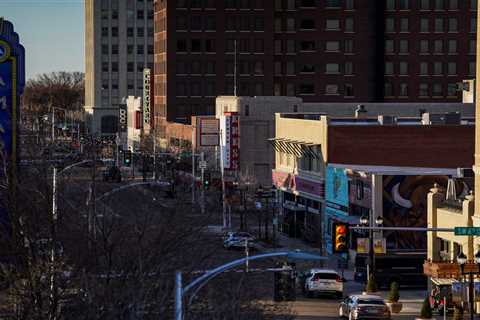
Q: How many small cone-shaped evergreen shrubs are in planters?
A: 3